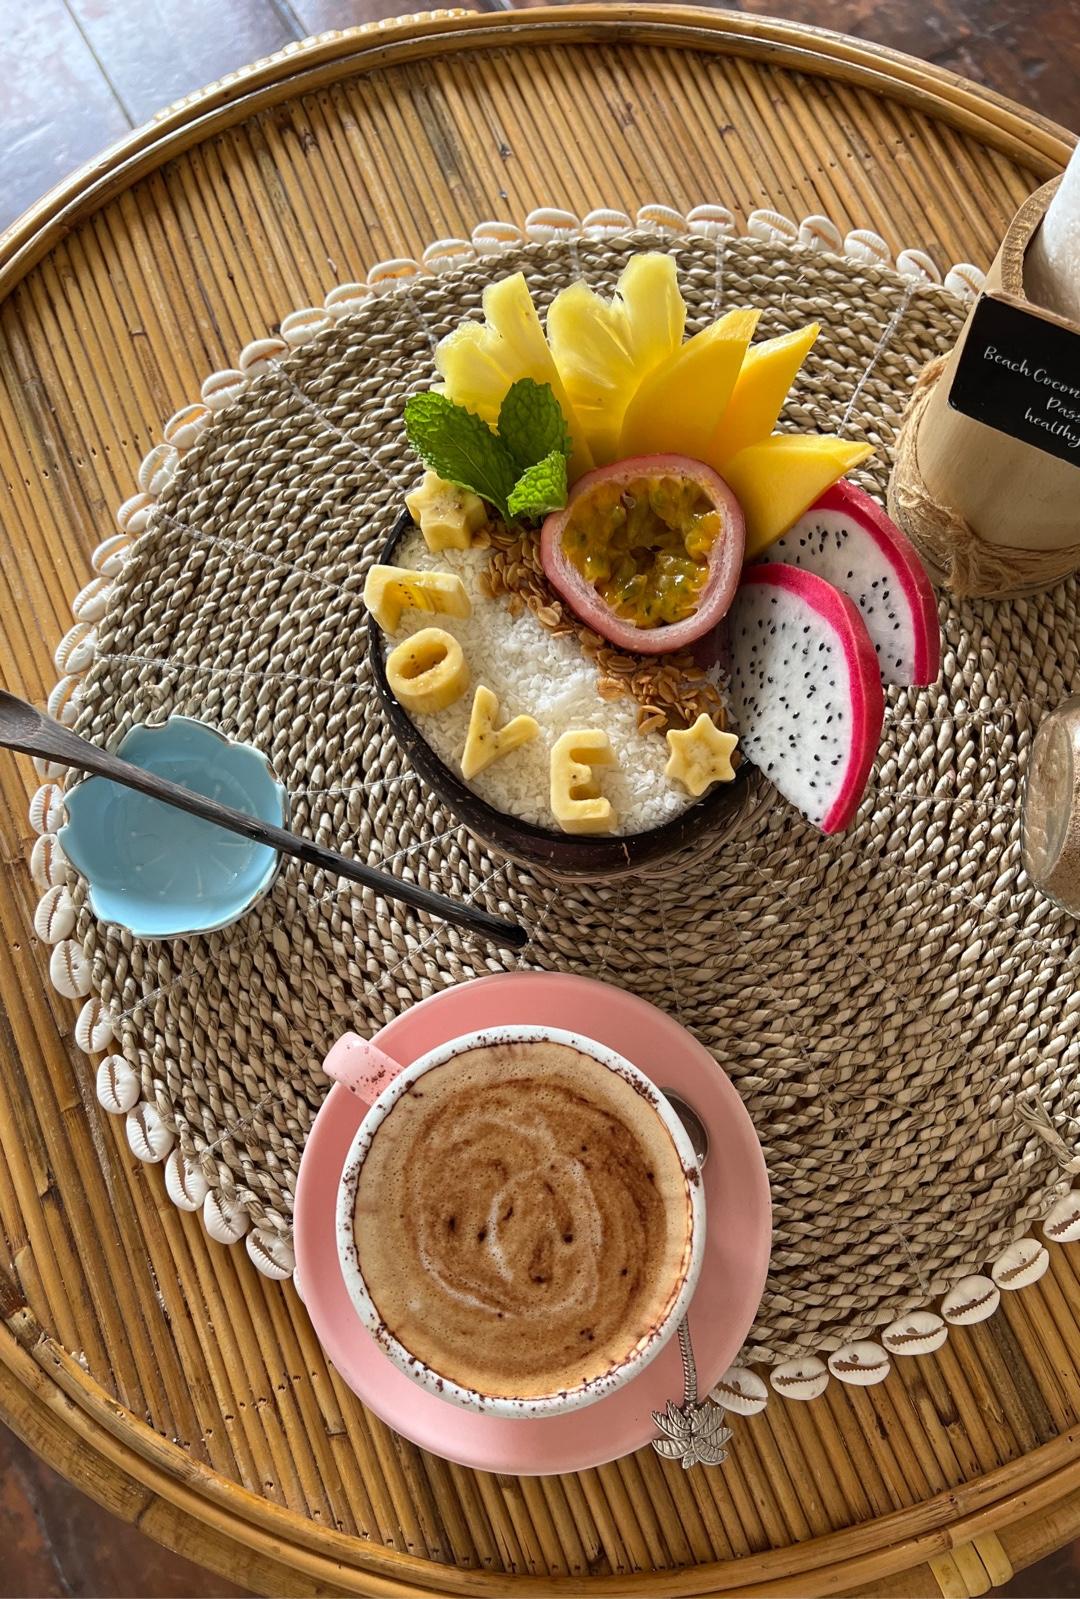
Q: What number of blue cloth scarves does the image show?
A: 0